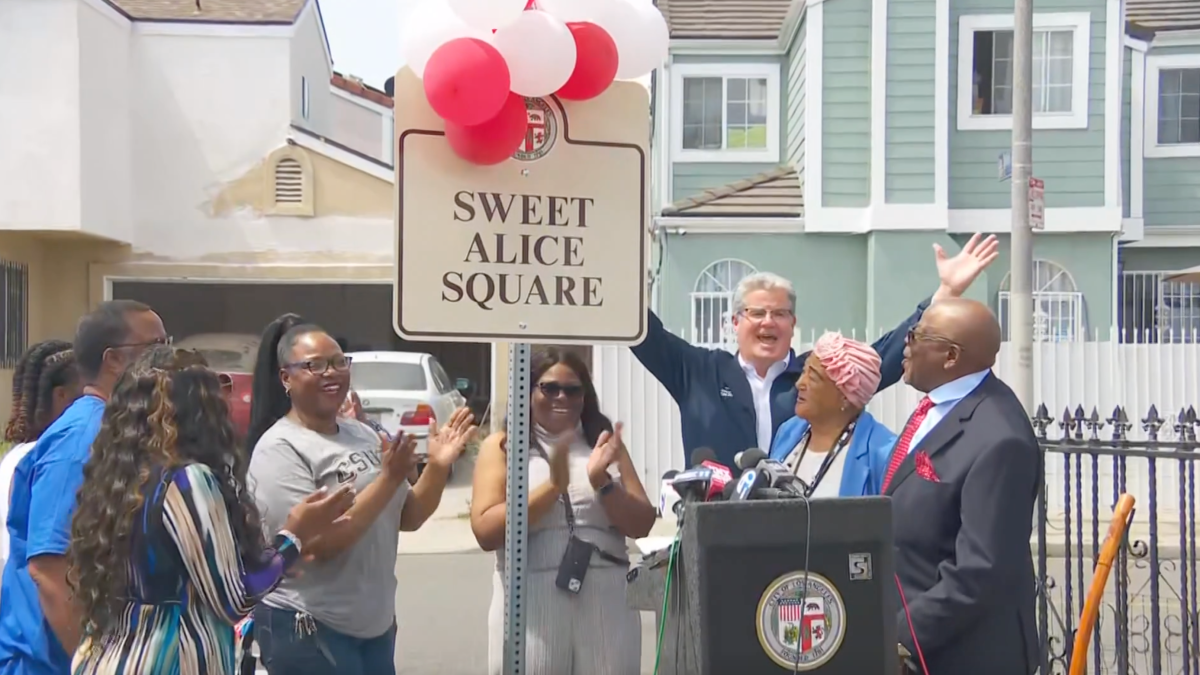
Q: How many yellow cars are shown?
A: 0